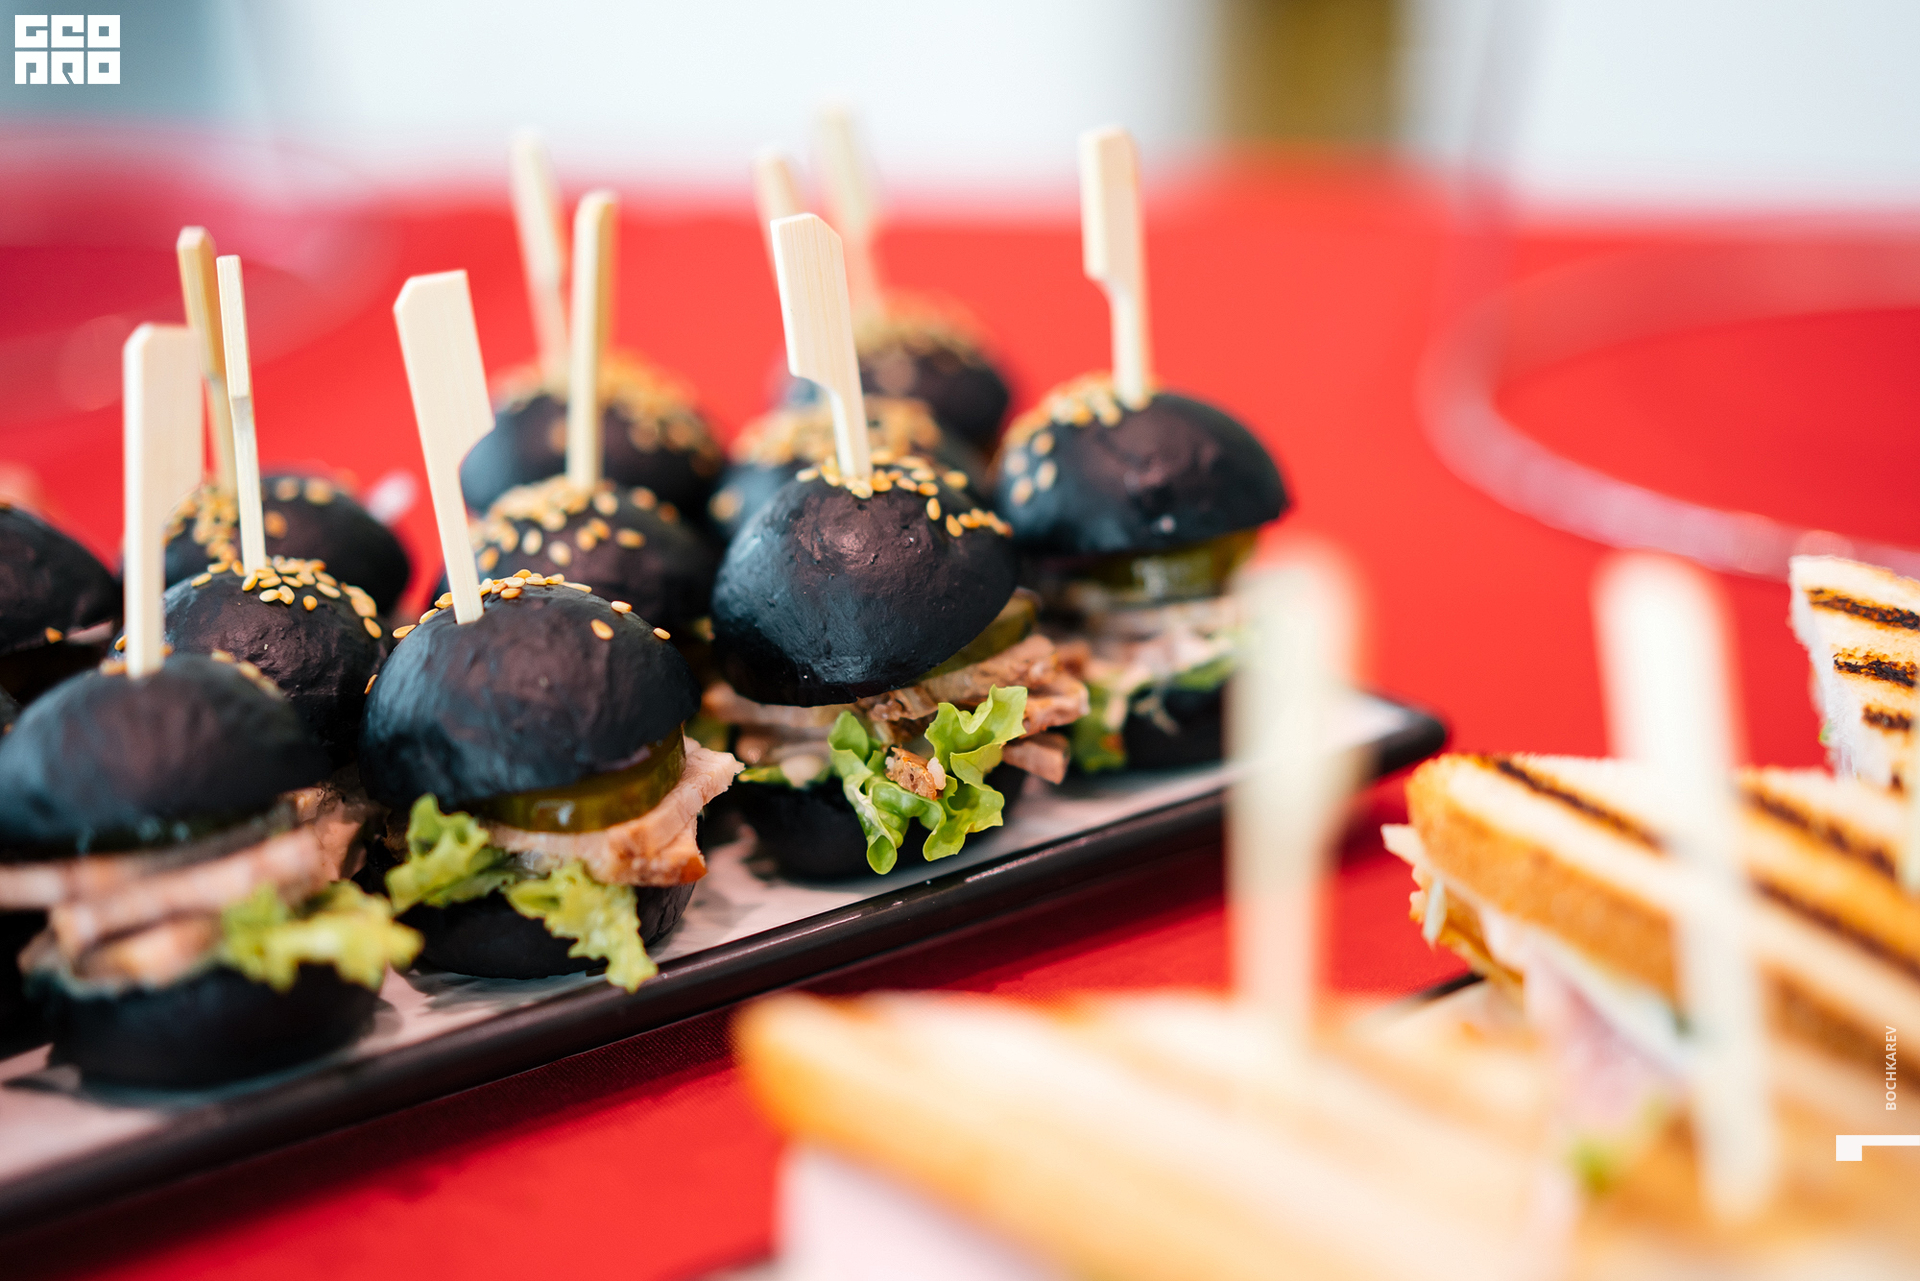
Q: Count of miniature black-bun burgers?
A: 11